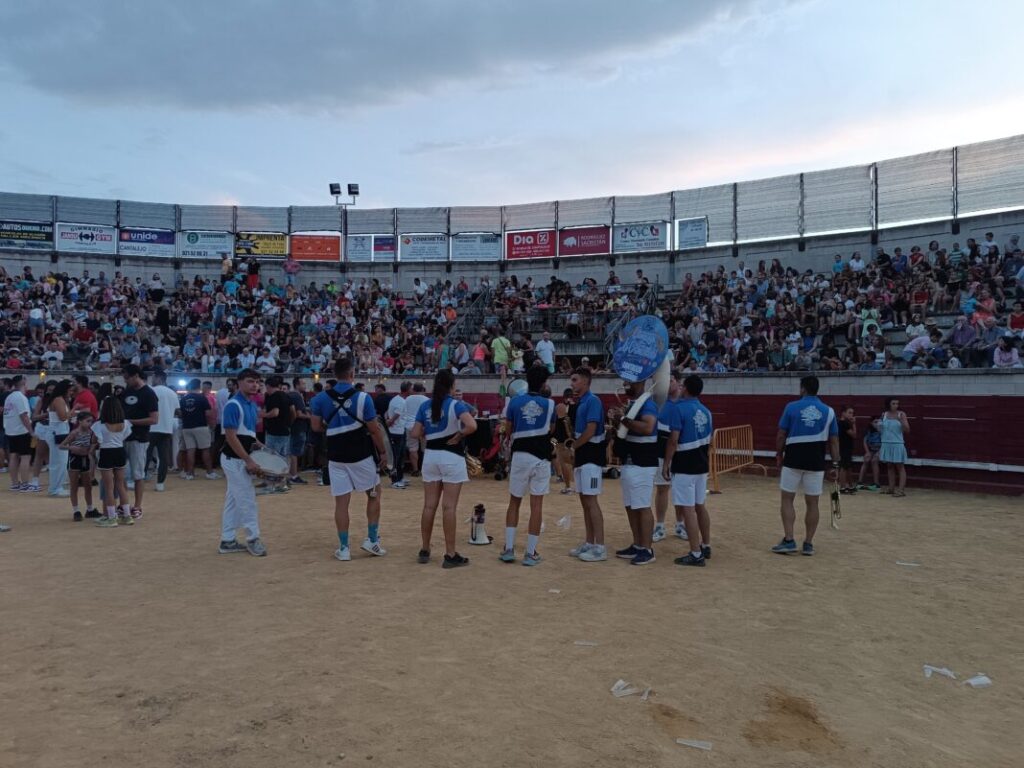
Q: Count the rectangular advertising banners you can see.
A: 14